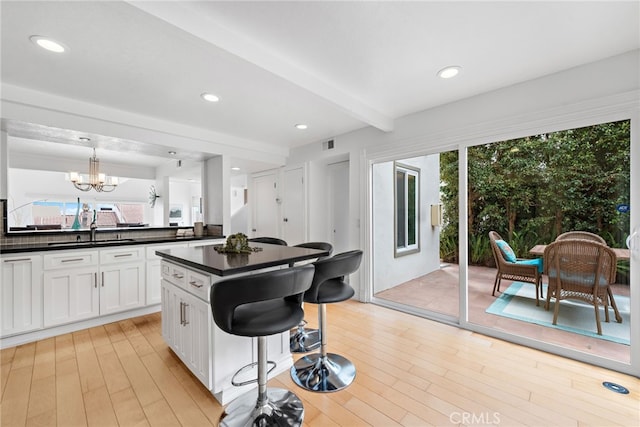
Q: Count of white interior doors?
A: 3